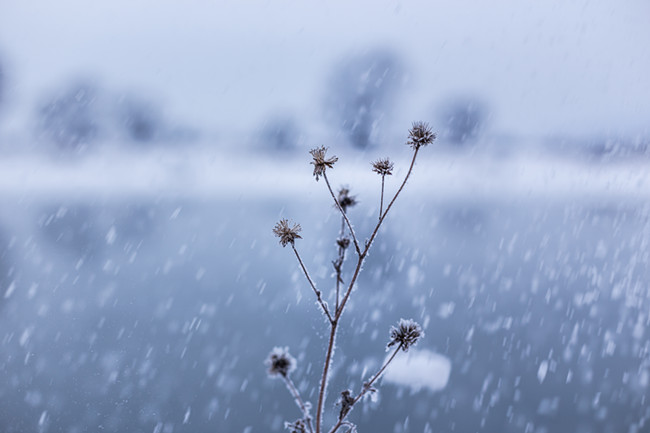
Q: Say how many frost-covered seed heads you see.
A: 7